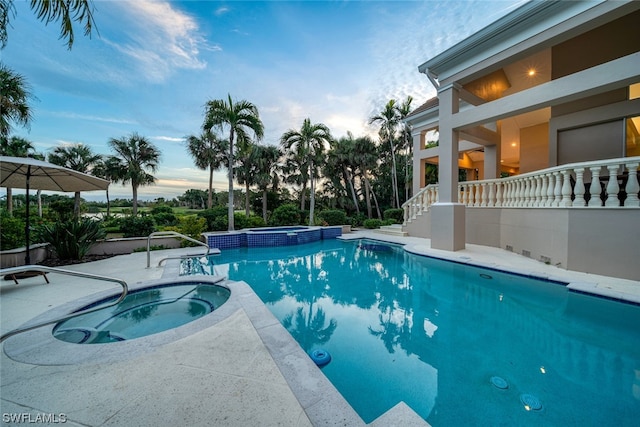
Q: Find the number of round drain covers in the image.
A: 2